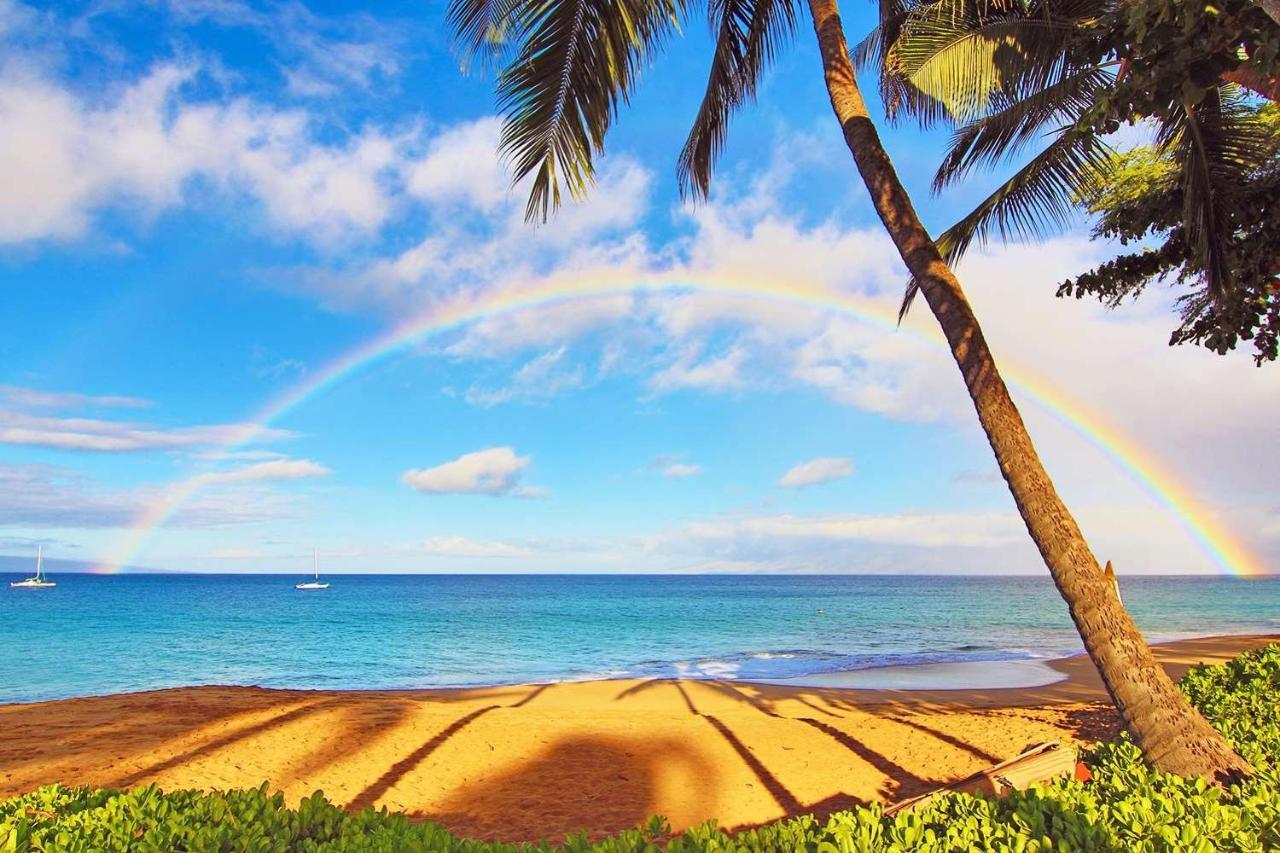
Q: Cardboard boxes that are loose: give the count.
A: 0